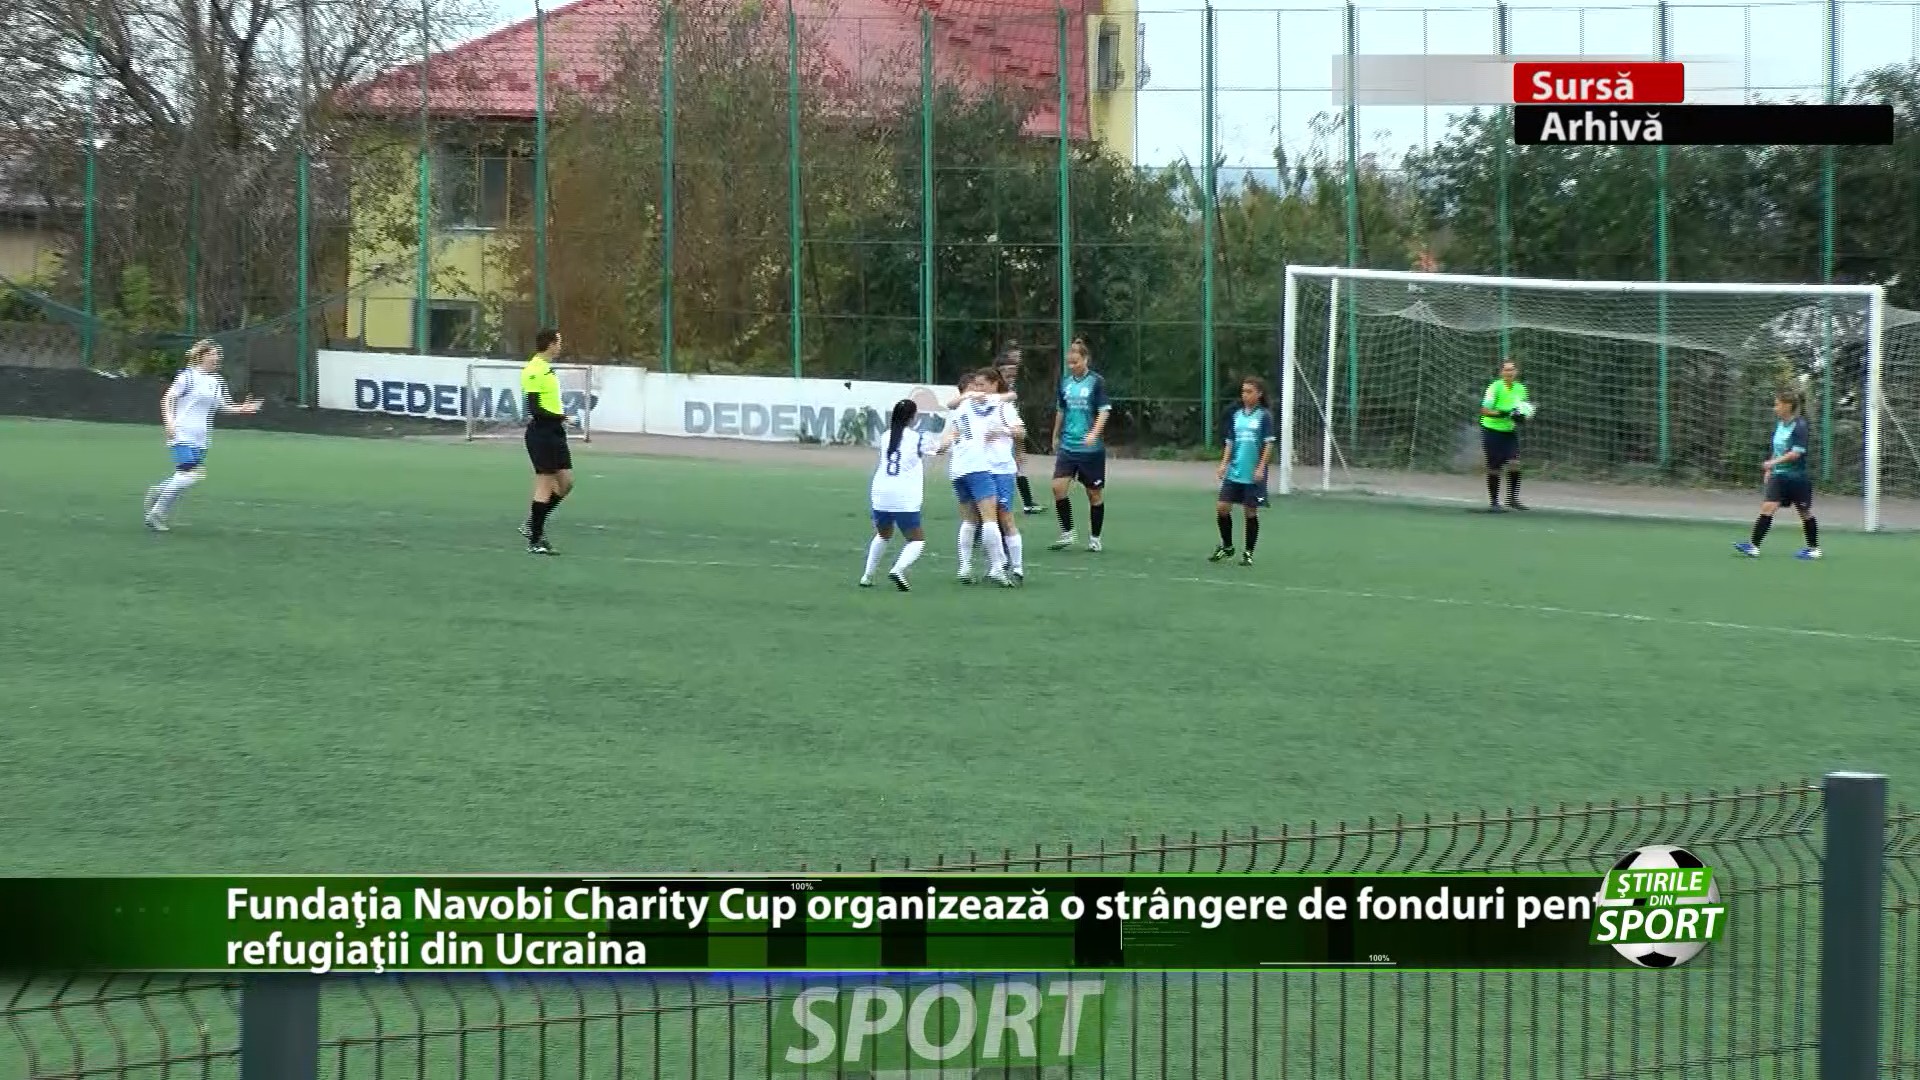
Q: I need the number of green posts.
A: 14